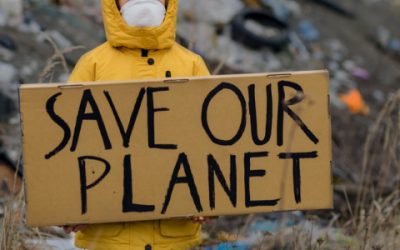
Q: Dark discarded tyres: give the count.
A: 1